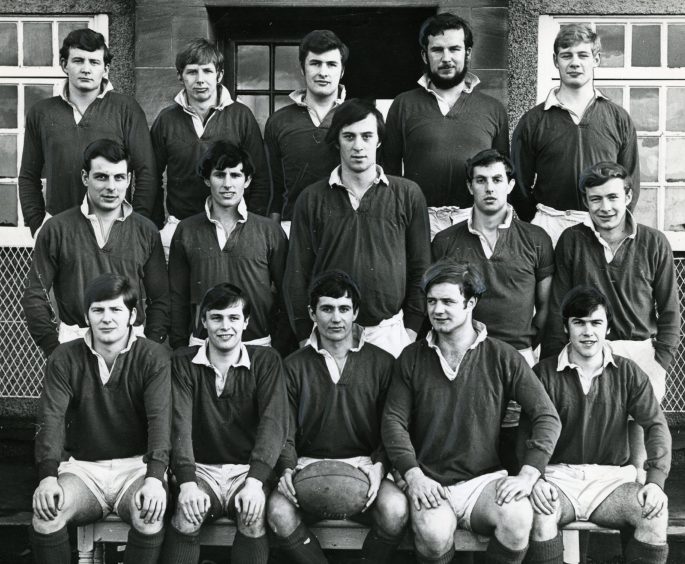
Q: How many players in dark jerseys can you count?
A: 15